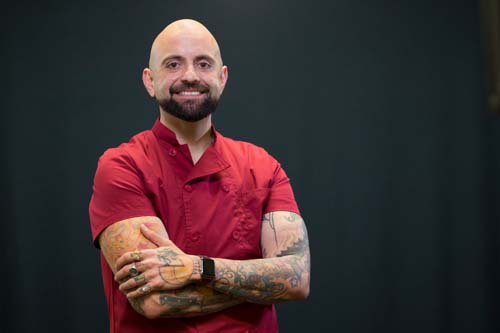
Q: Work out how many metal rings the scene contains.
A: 1